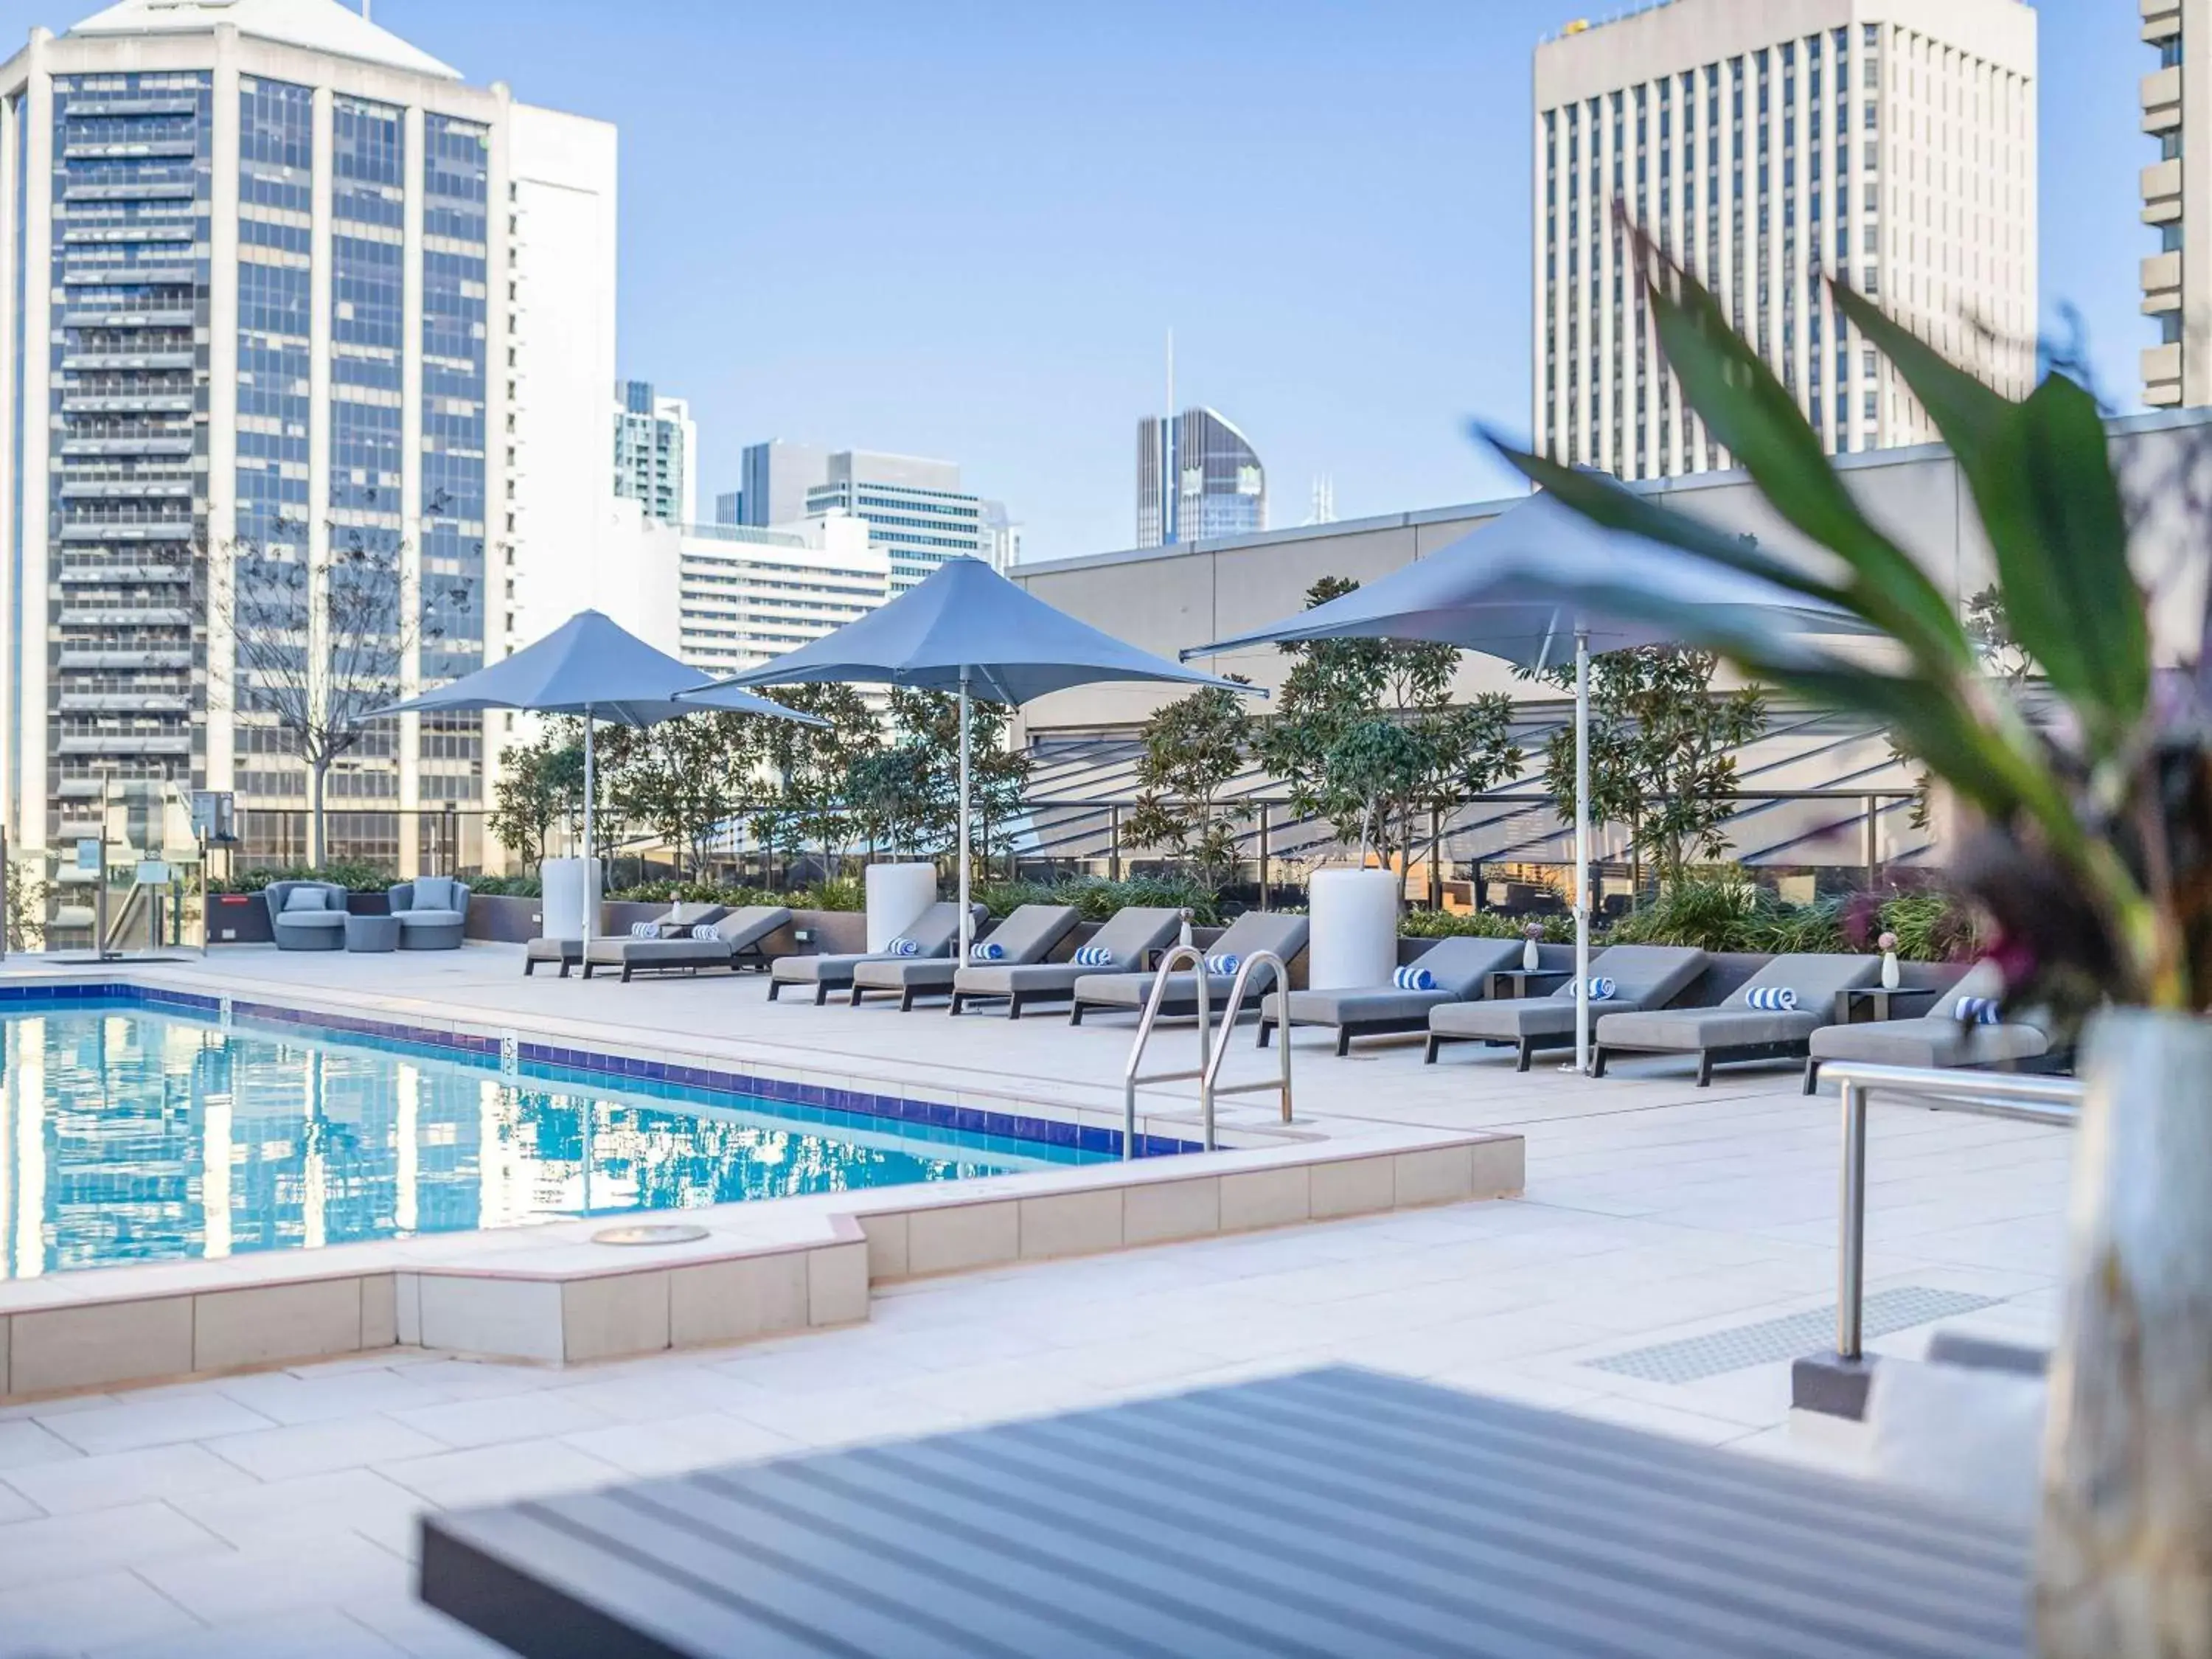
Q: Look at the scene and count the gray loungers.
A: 10